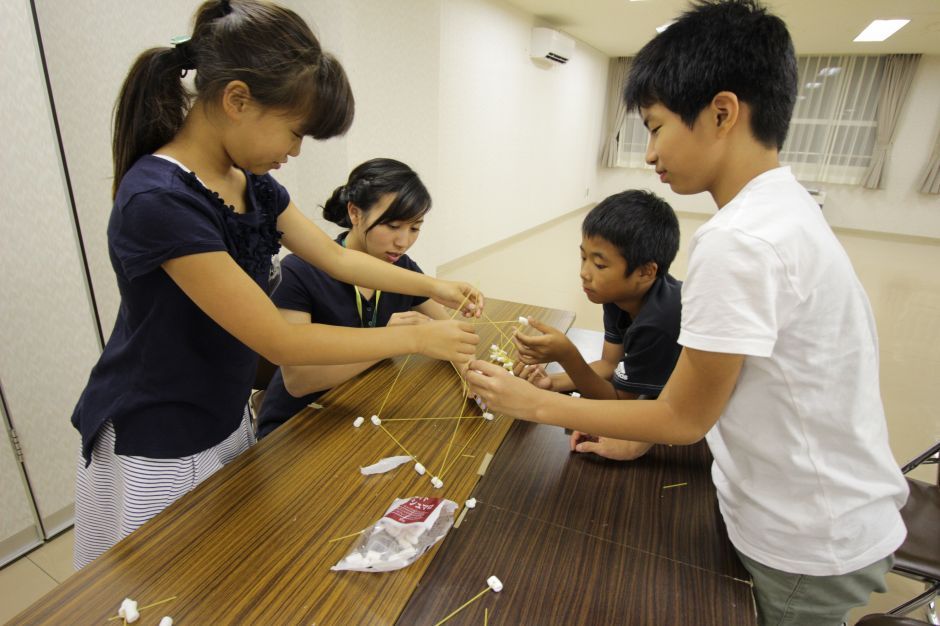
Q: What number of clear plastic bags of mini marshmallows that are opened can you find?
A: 1